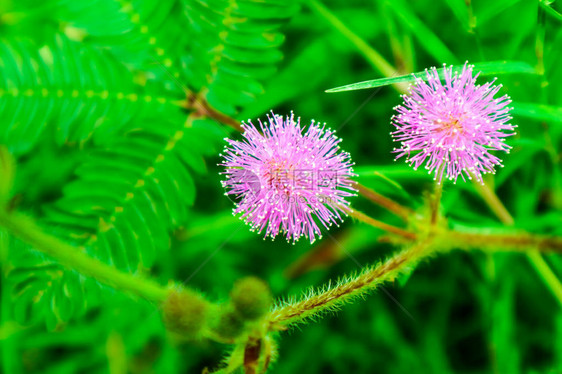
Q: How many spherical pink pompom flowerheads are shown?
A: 2